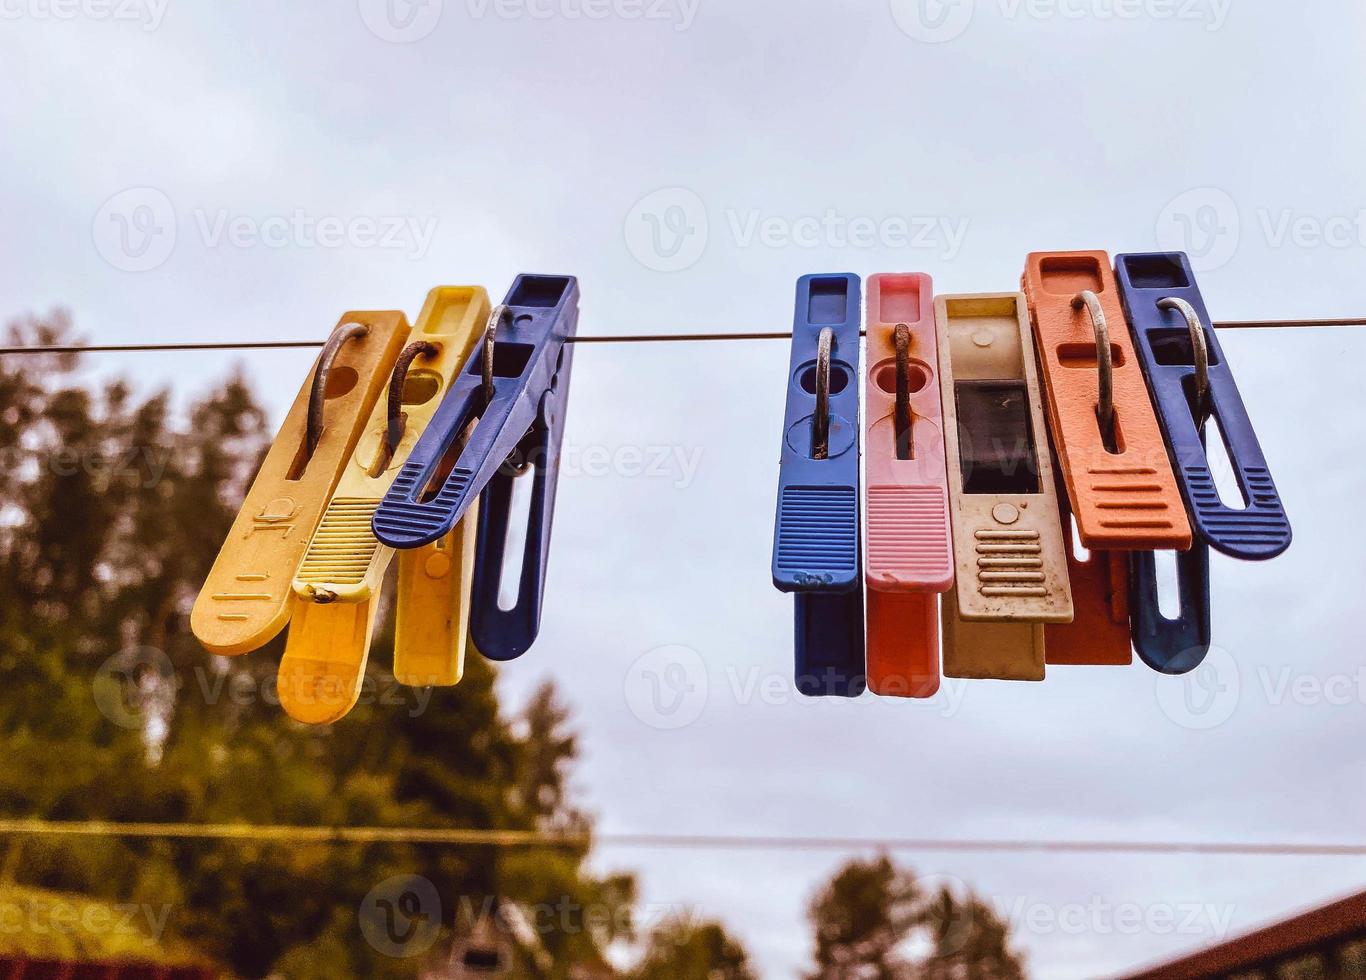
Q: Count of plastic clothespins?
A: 8